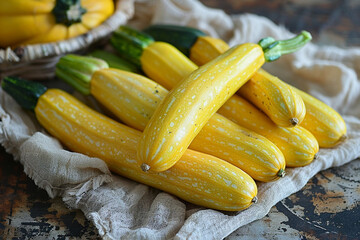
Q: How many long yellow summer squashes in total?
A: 6